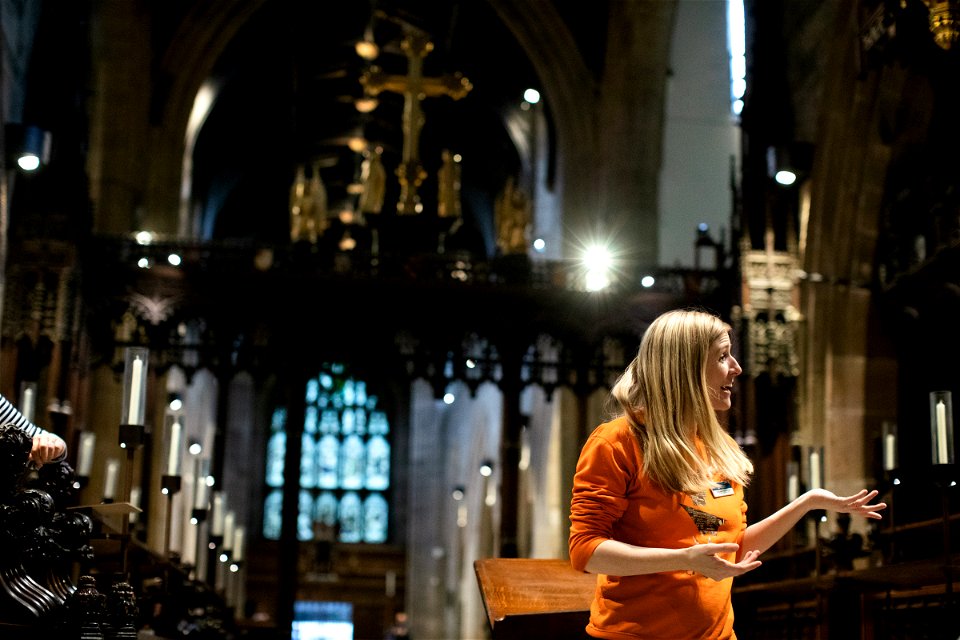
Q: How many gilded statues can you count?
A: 4